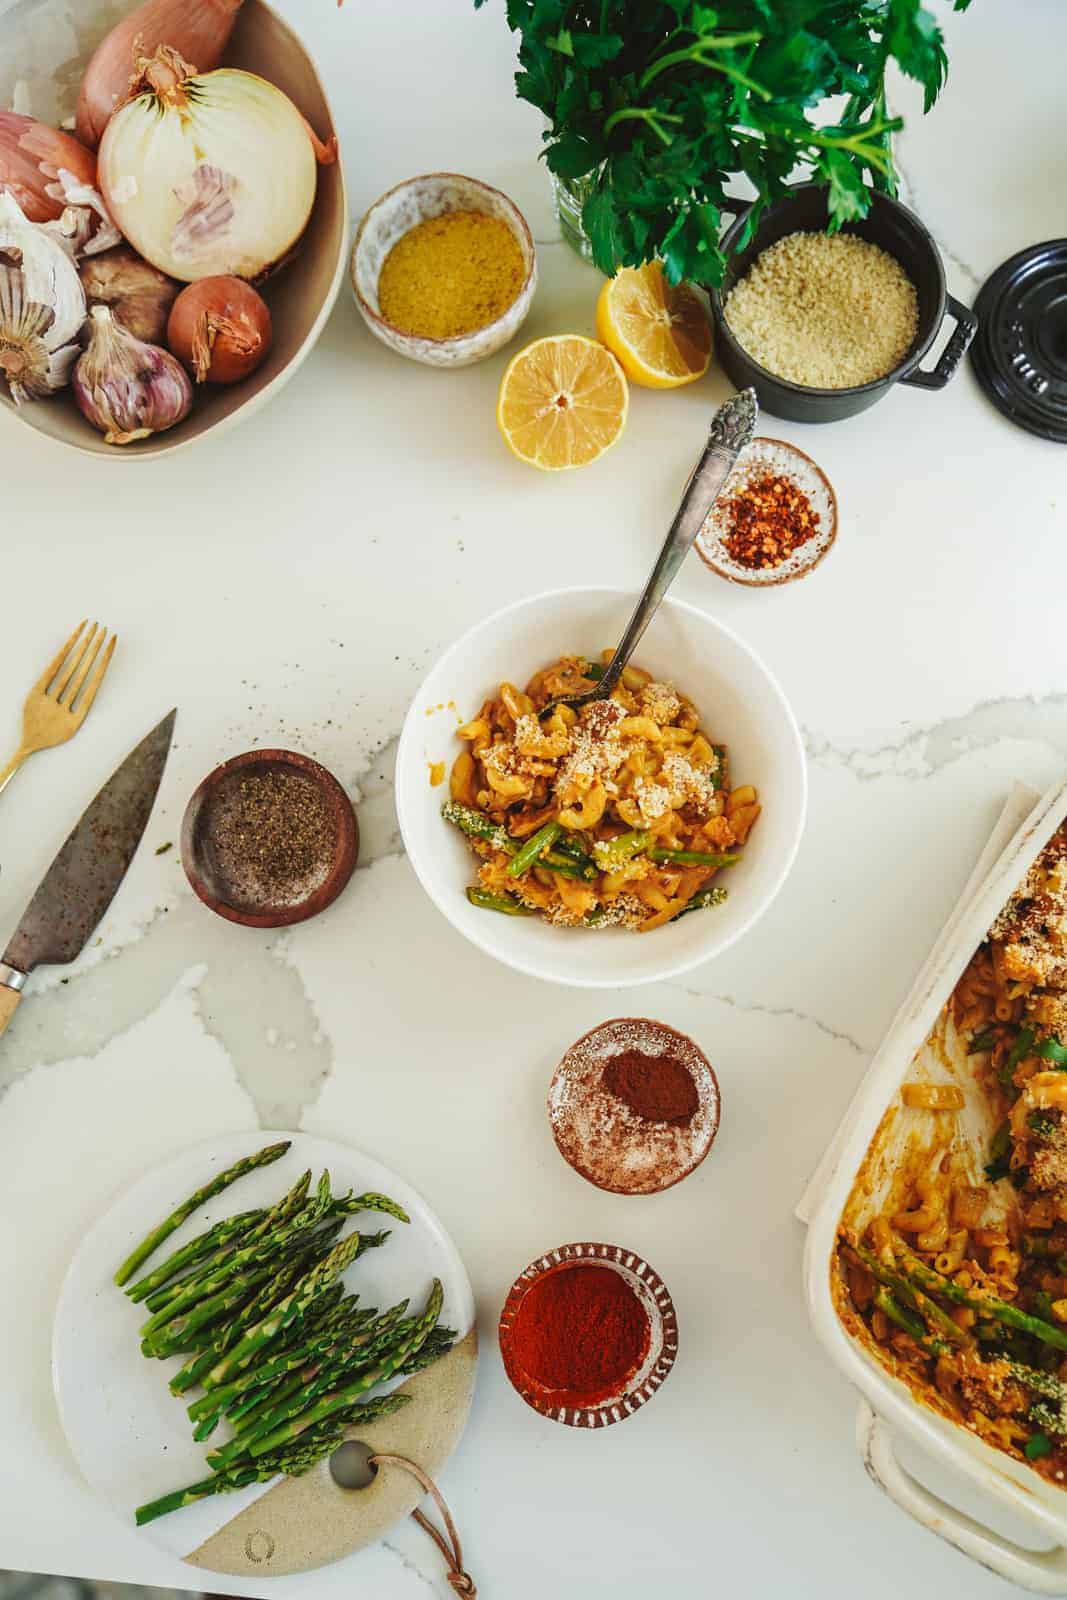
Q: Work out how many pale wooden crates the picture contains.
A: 0